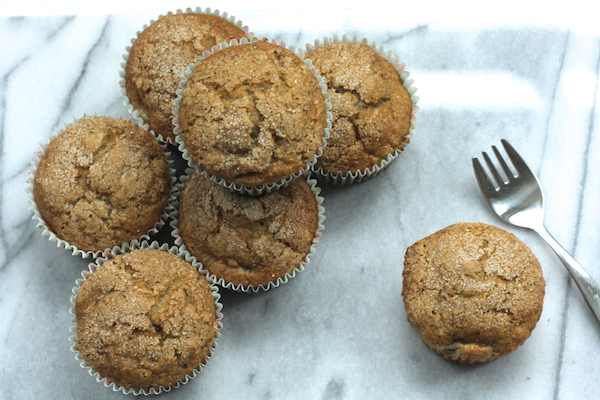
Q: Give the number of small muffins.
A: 7